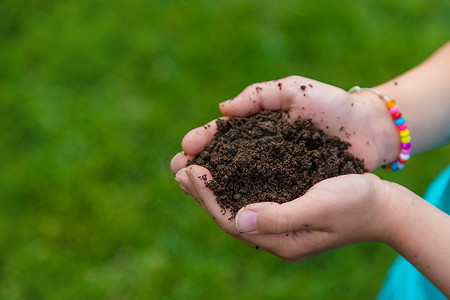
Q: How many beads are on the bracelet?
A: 15